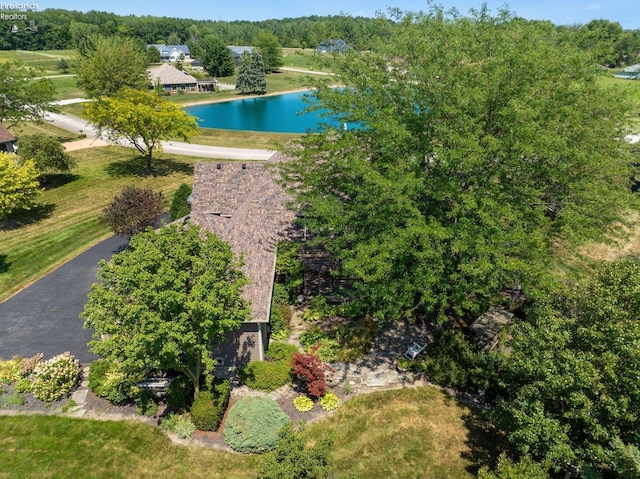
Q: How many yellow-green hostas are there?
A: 2